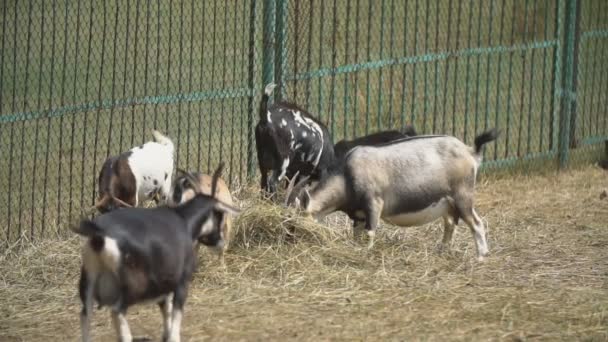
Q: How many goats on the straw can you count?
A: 6